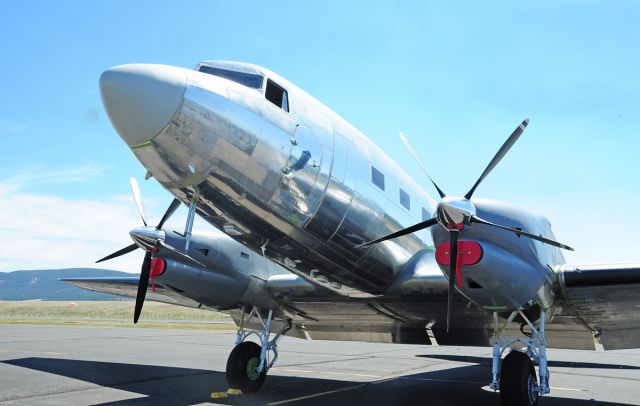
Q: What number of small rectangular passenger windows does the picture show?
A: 3